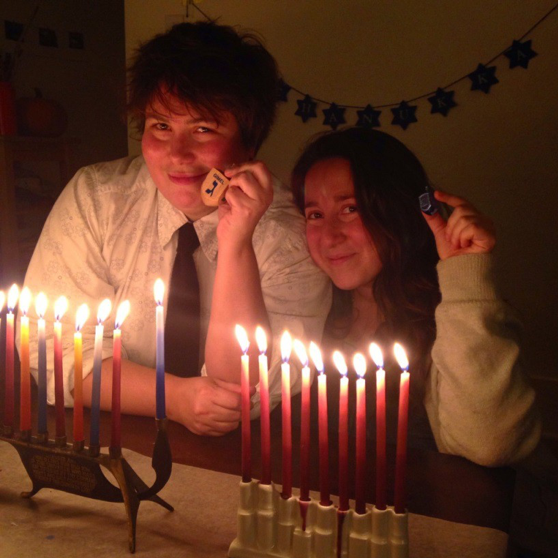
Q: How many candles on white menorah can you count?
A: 9